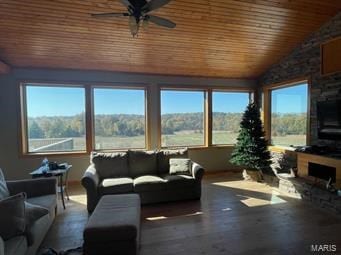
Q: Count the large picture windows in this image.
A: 5